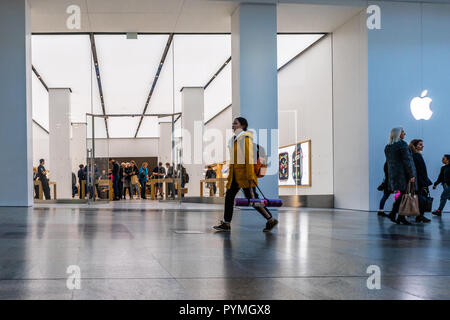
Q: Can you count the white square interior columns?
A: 4